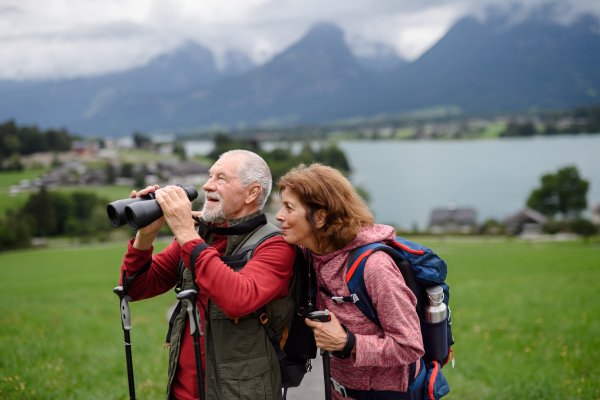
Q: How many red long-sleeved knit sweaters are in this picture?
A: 1